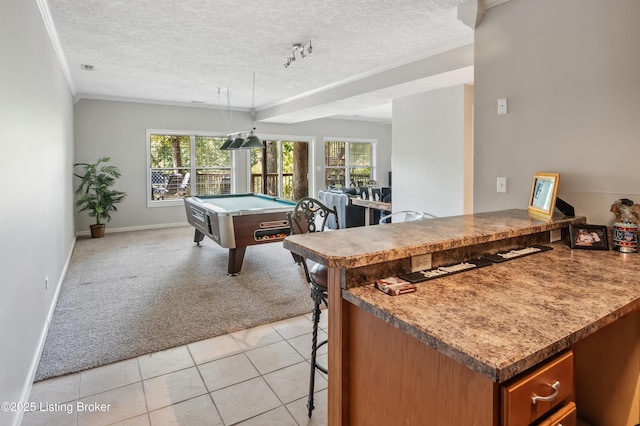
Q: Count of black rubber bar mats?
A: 2